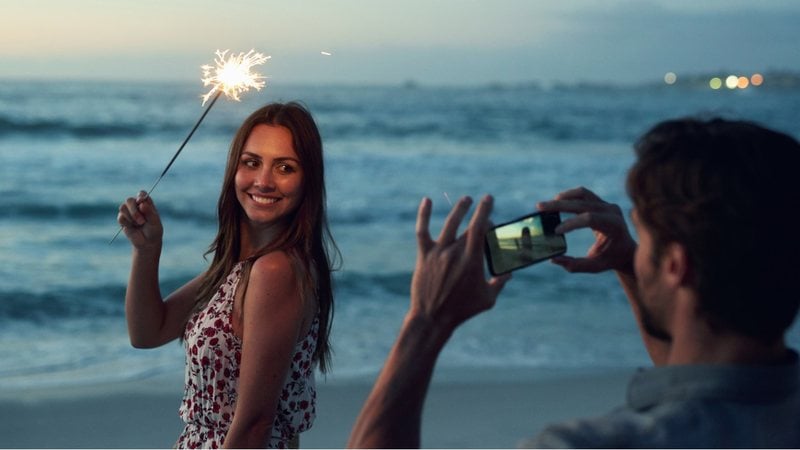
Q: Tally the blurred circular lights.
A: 5